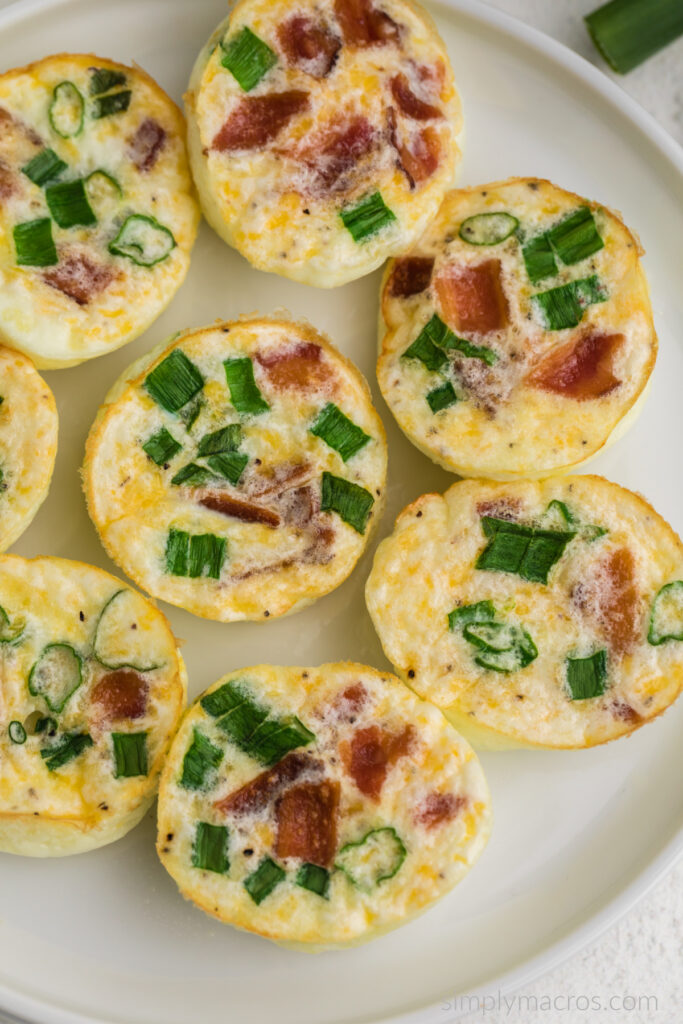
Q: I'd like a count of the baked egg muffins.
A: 8